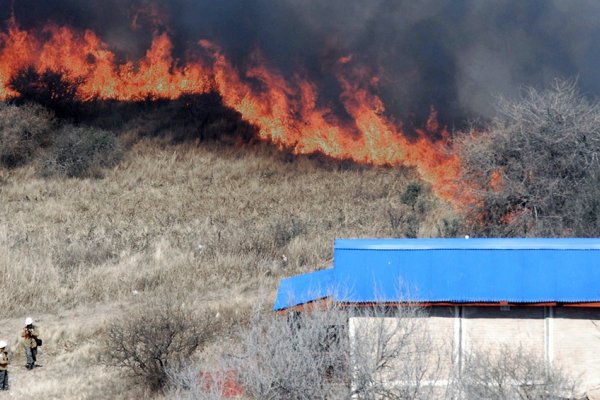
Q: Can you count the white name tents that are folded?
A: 0